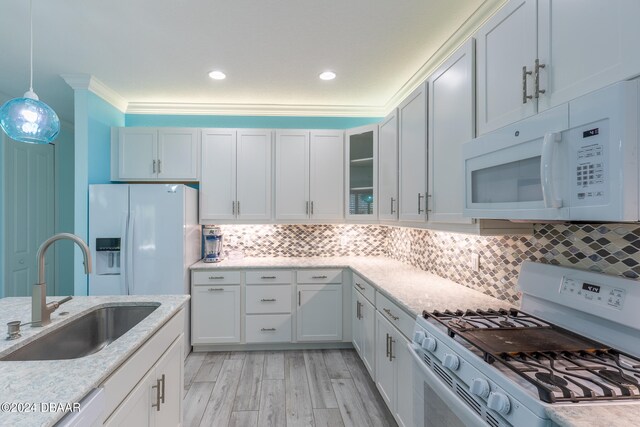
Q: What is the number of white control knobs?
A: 5